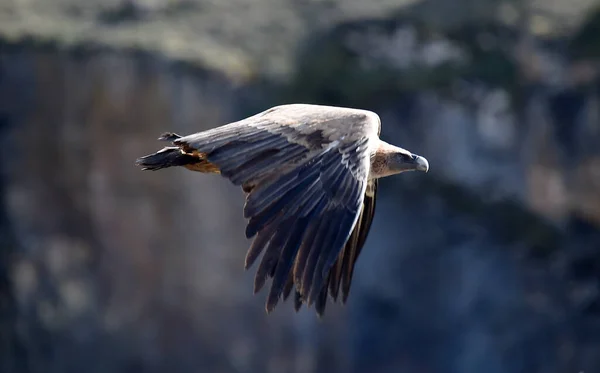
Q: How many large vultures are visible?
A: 1